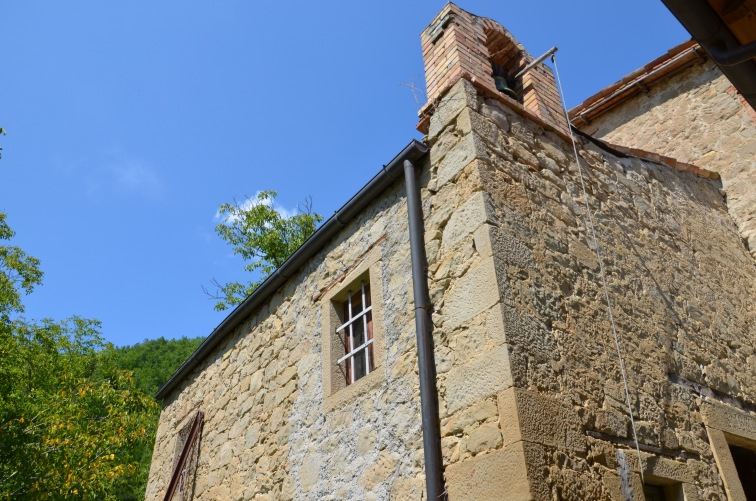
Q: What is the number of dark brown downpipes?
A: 1